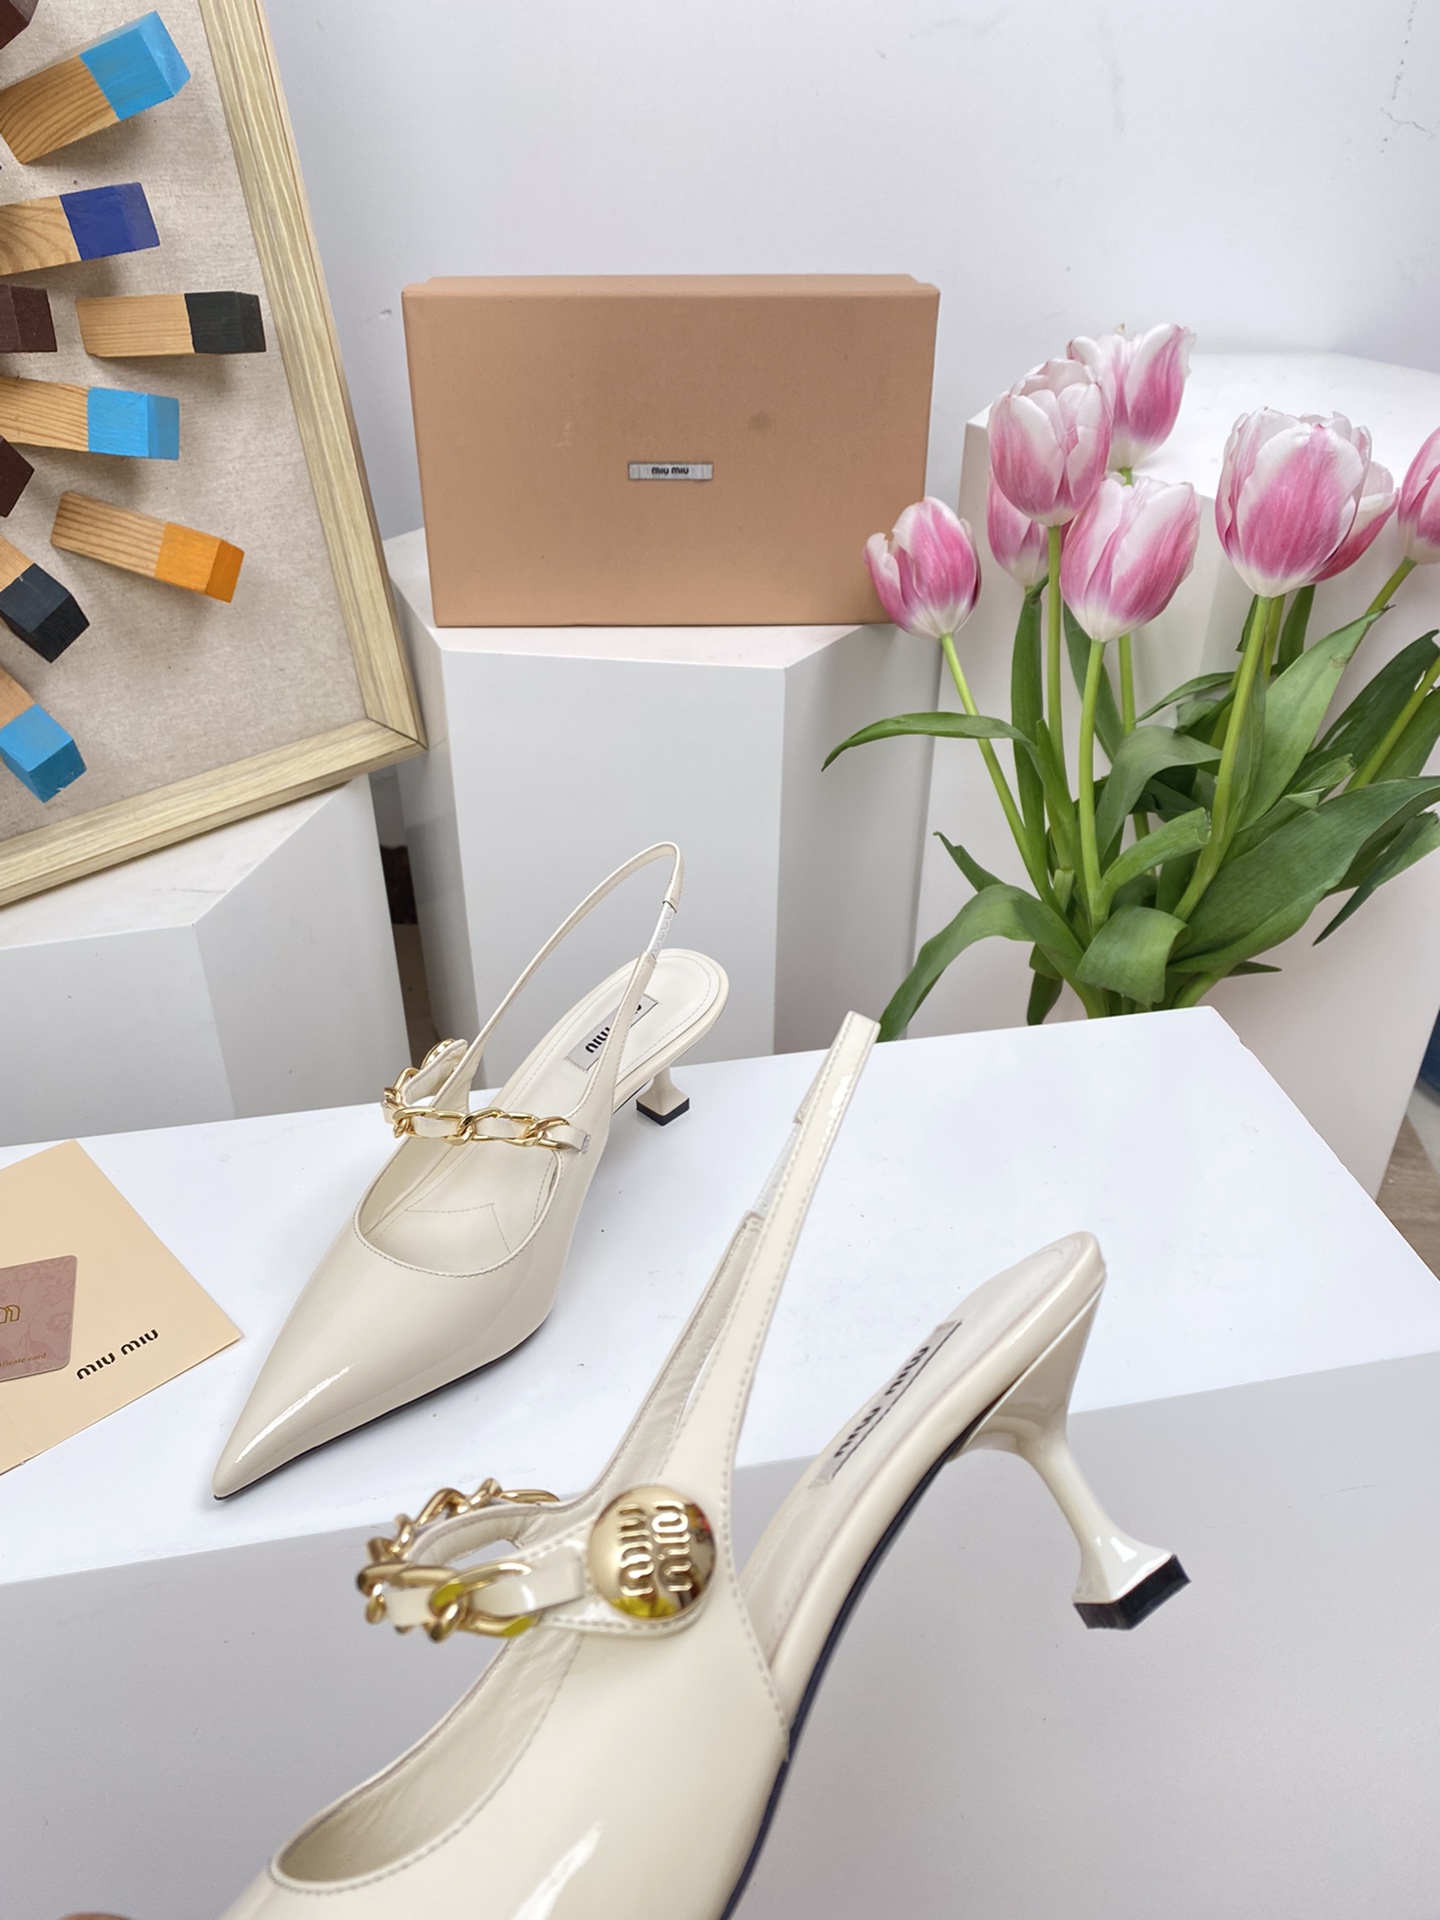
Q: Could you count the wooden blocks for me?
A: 10